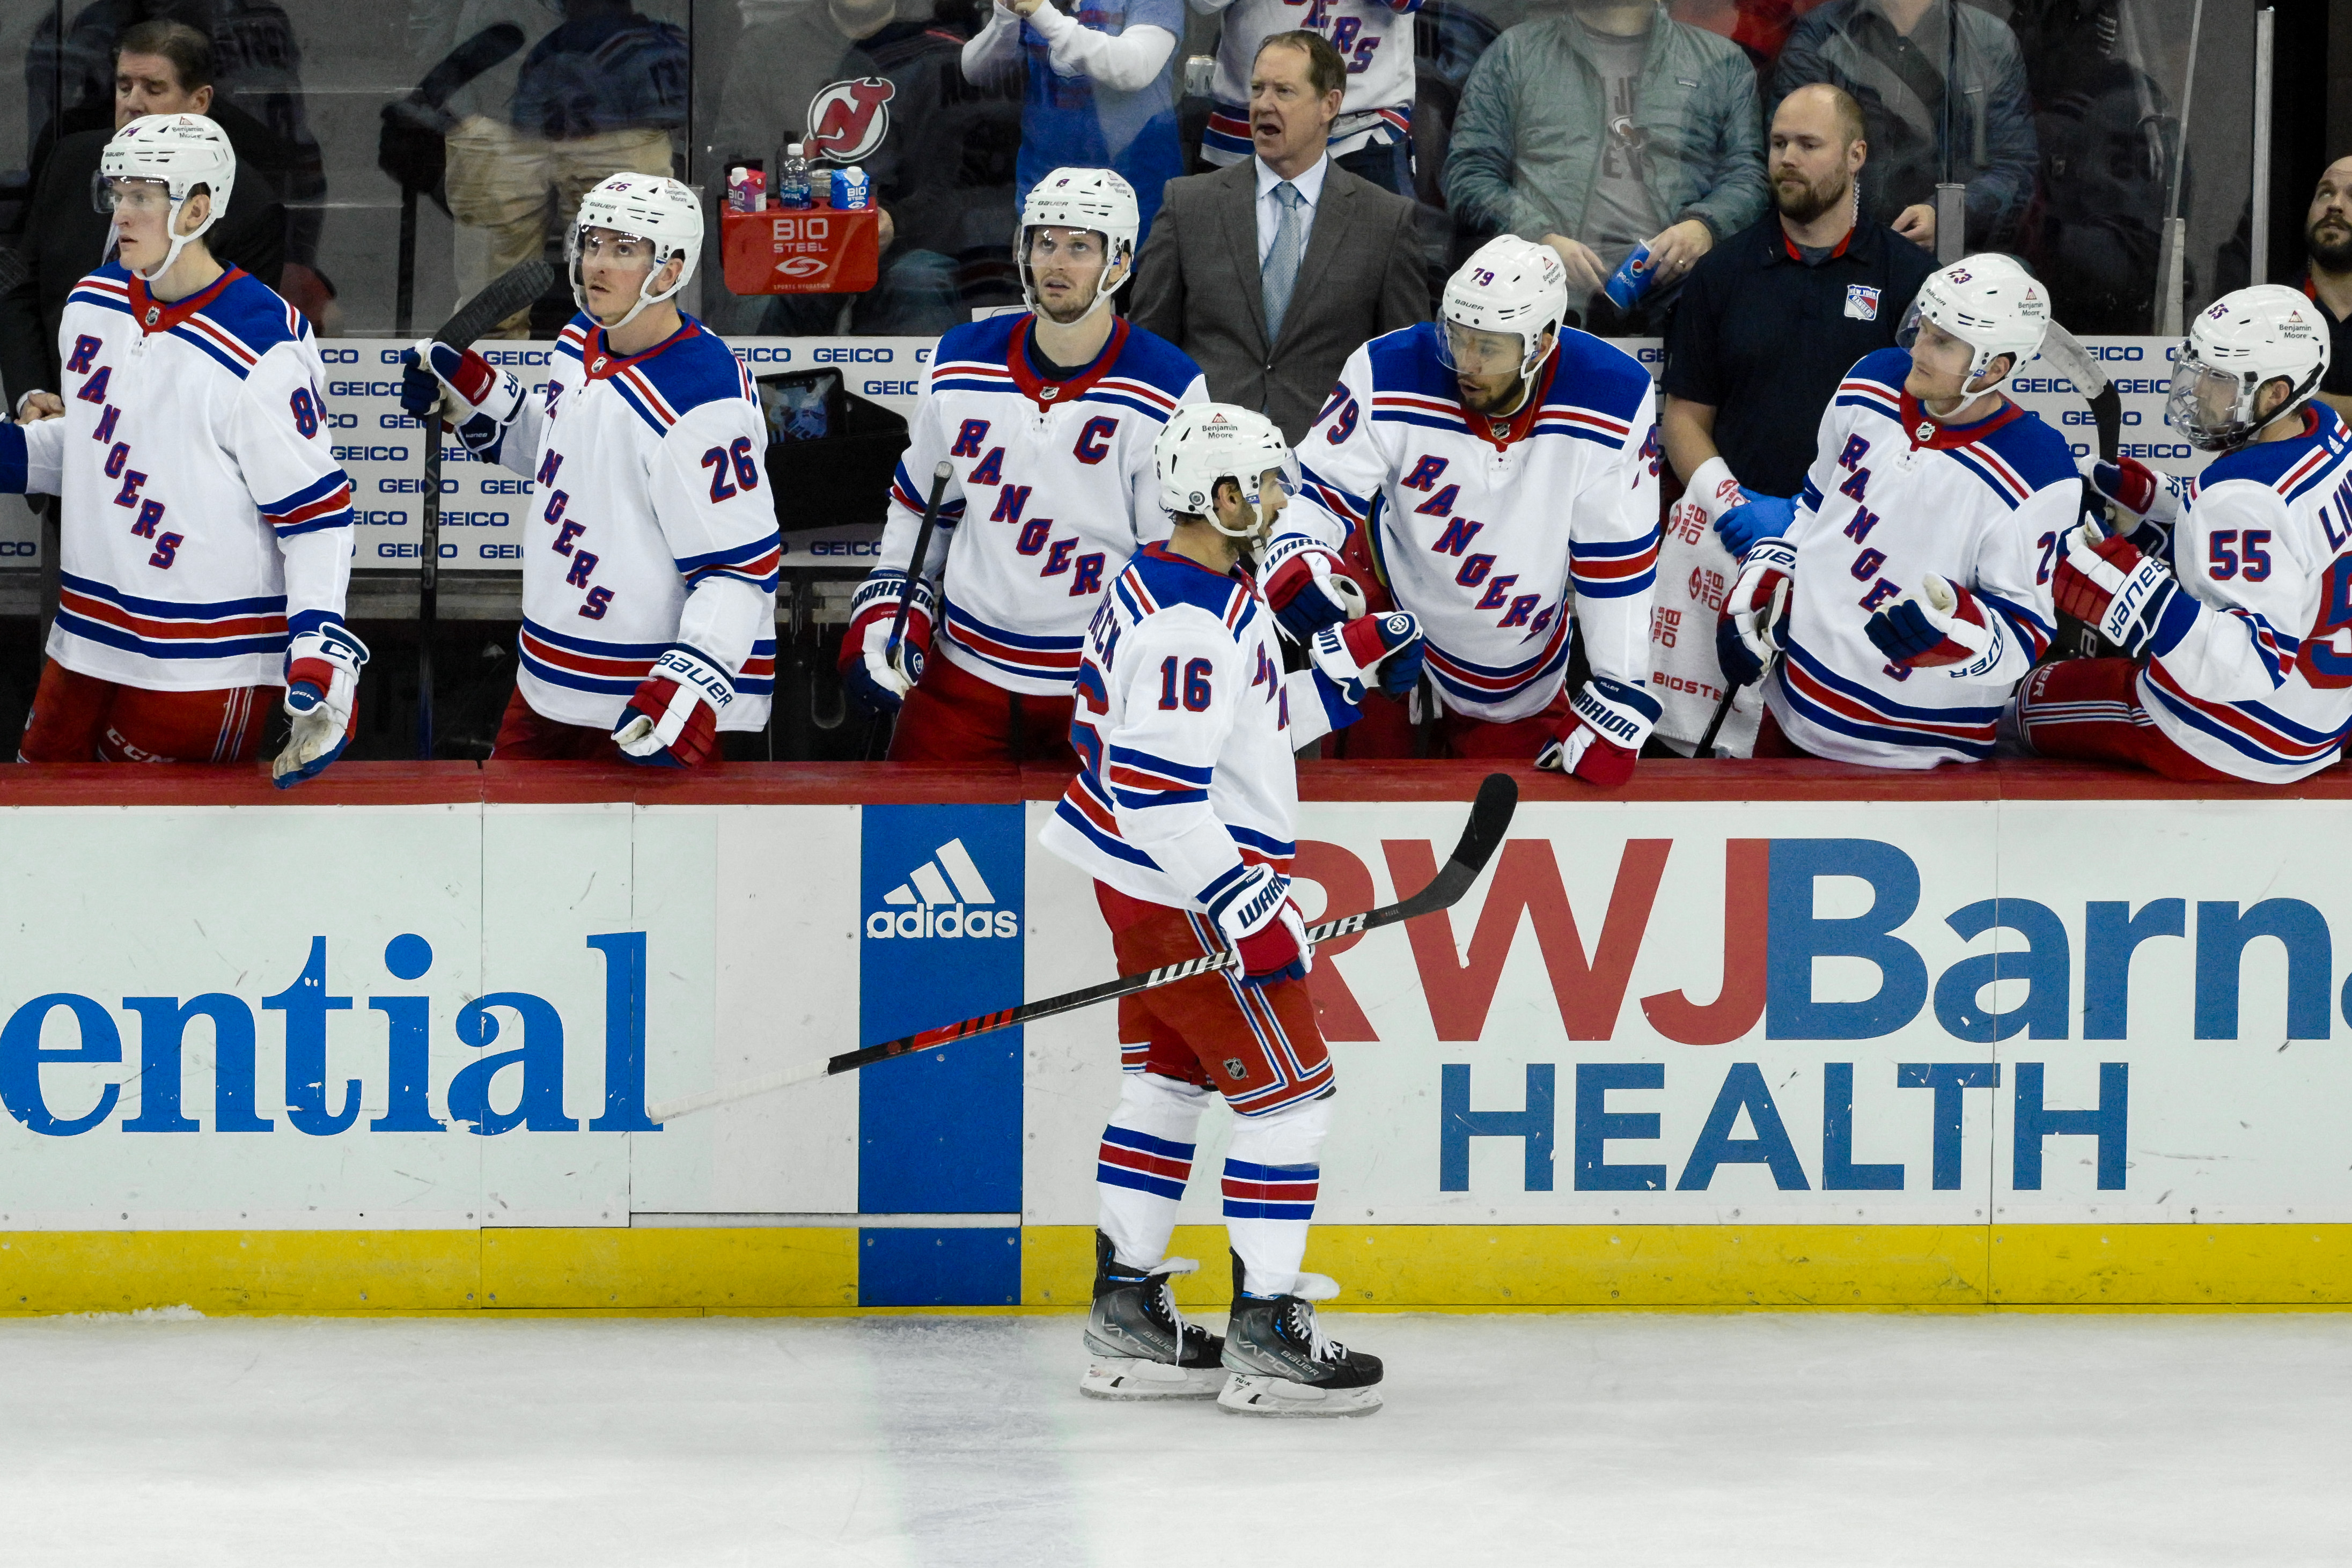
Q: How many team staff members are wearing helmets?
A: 0